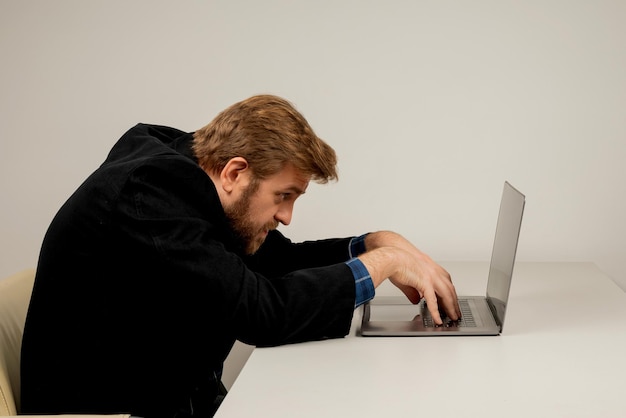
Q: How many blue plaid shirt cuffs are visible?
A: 2